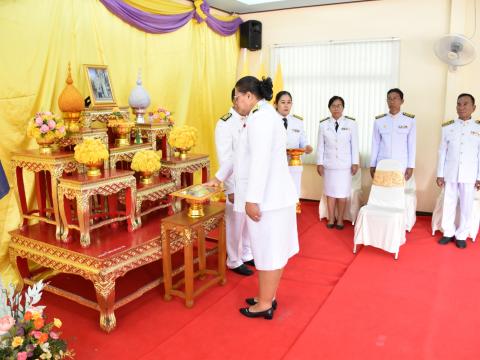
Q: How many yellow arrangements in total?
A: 3